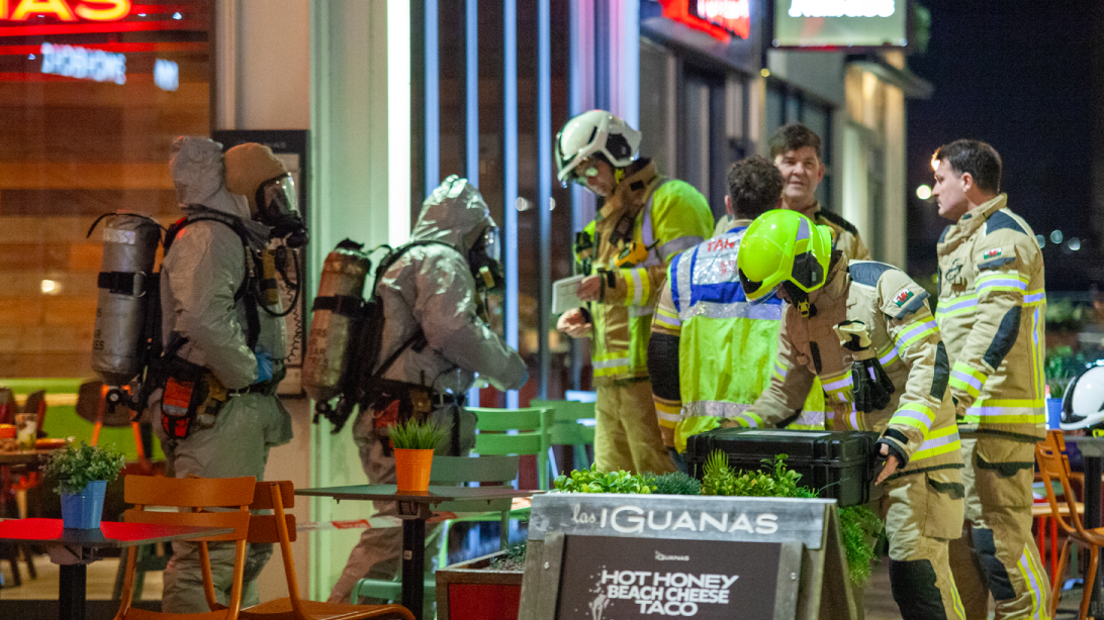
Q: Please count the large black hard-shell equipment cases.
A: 1